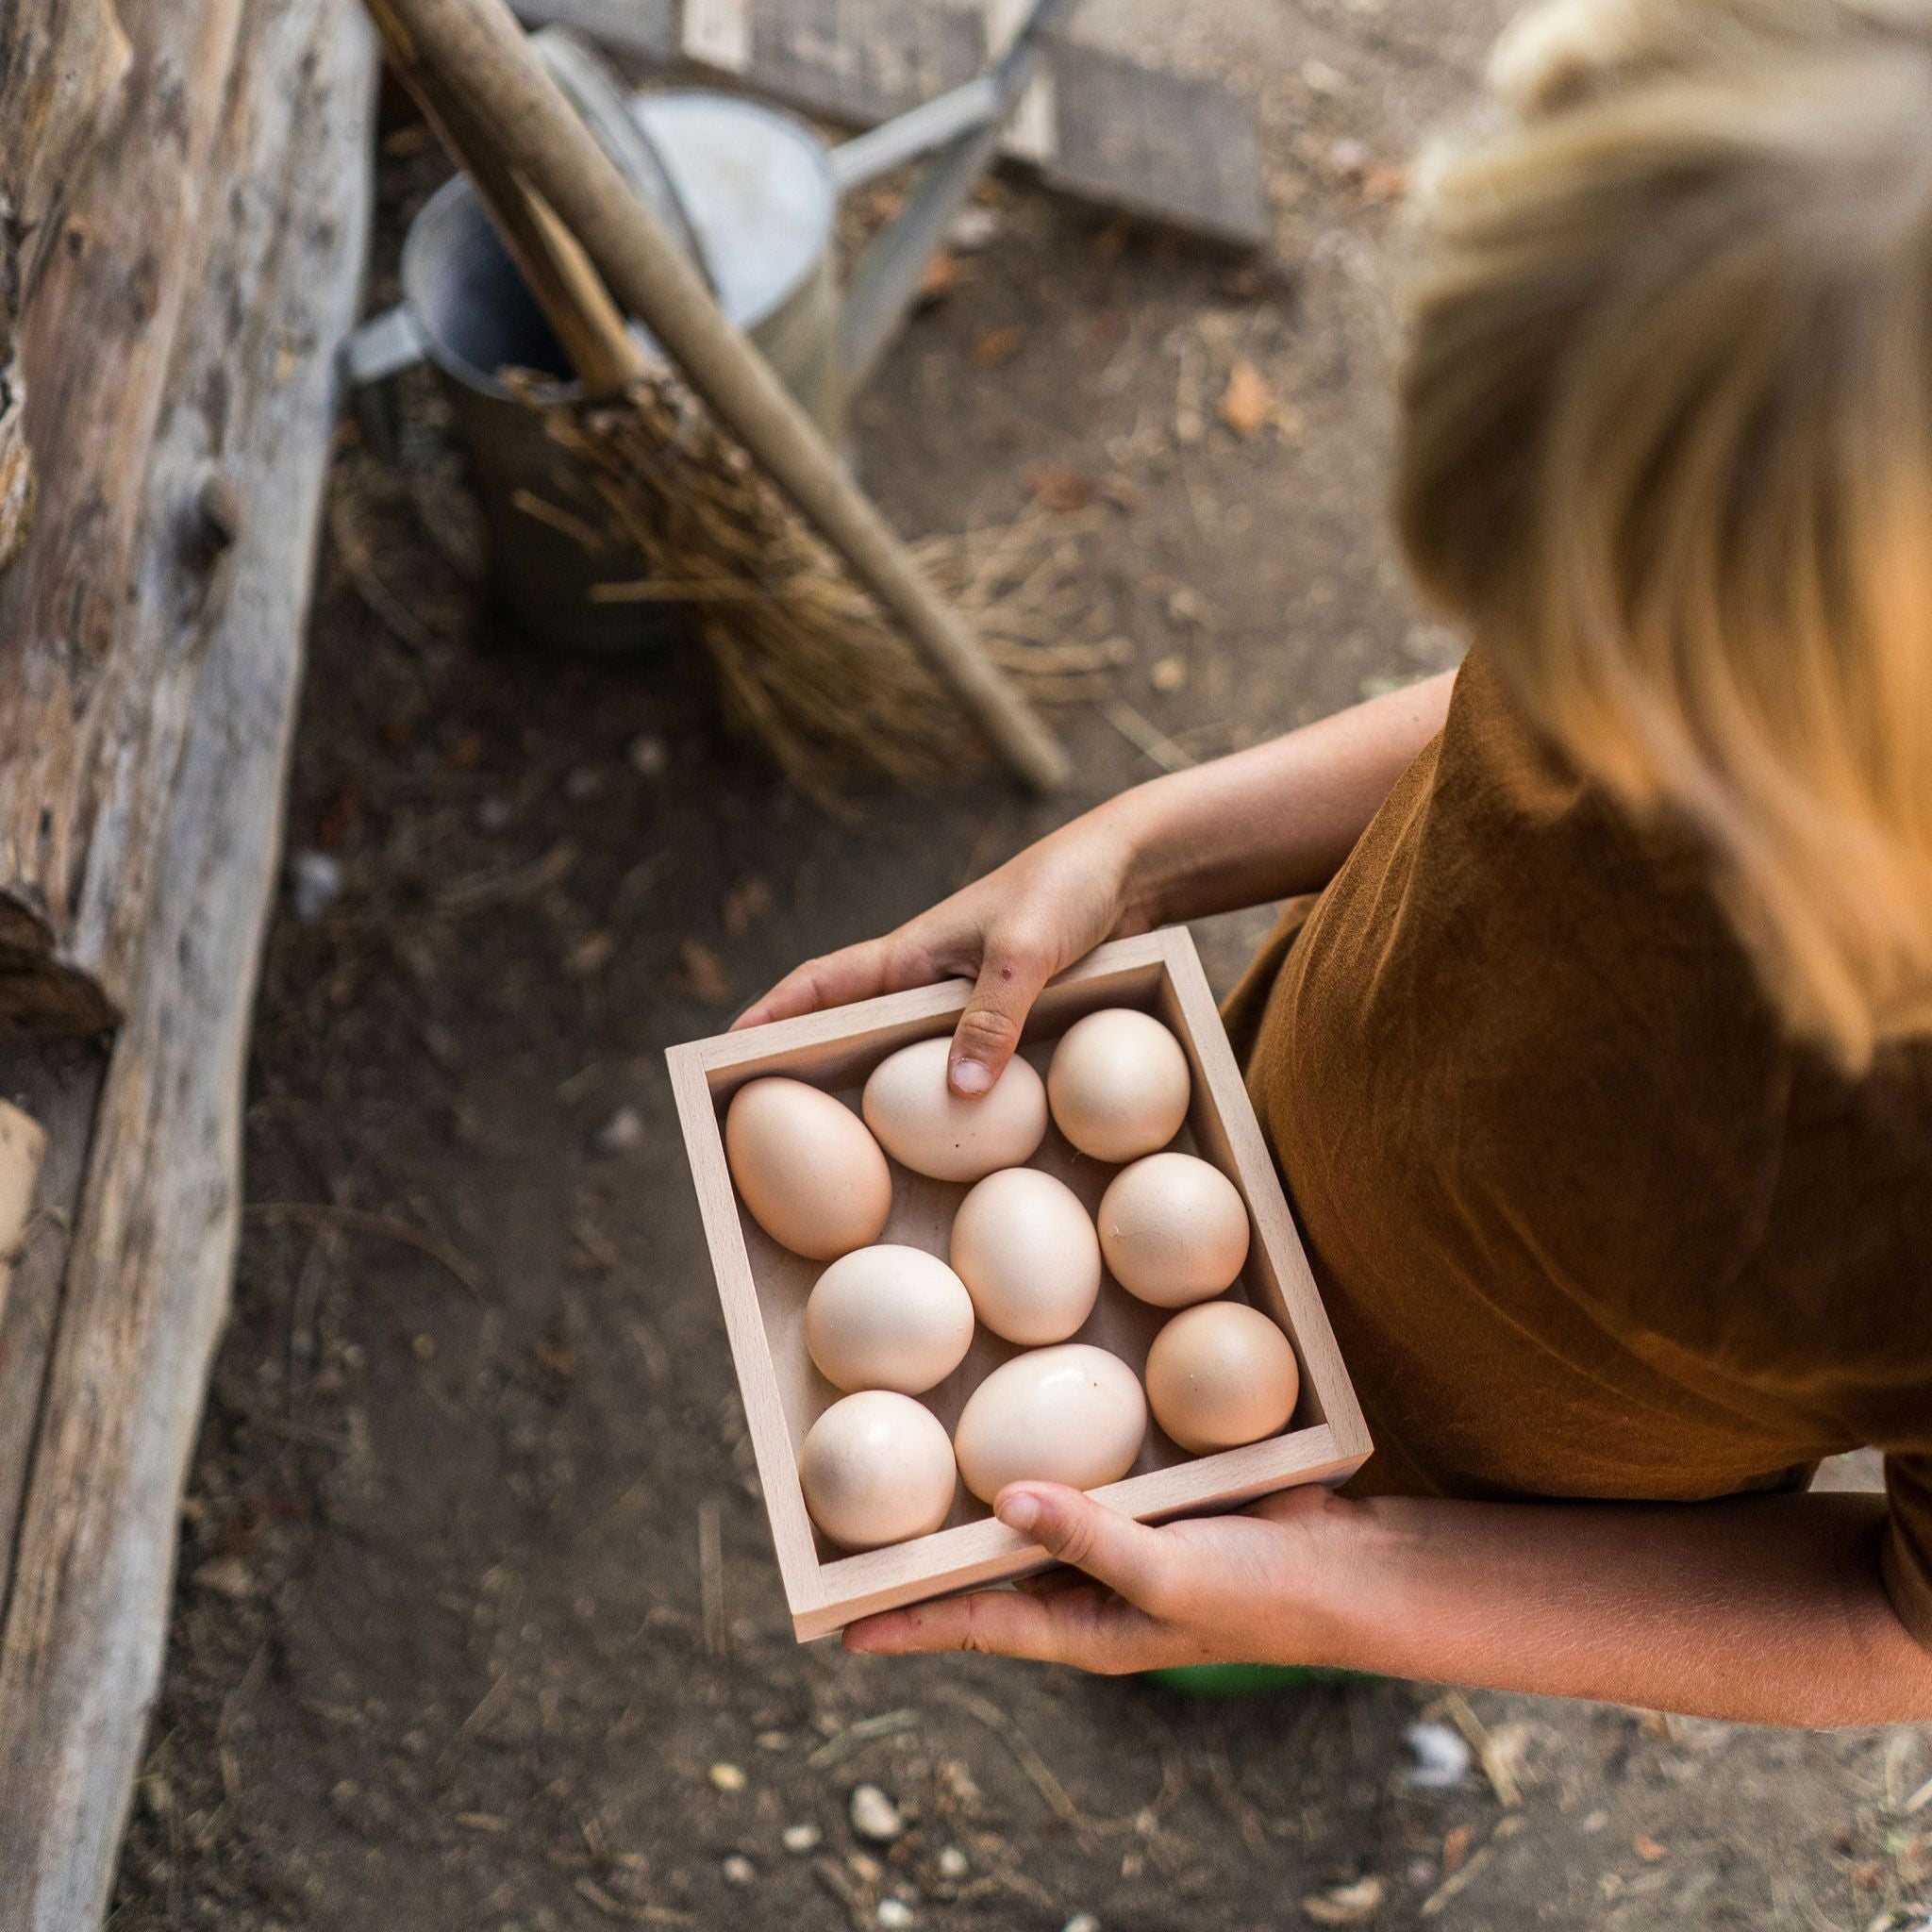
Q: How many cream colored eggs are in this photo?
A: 9